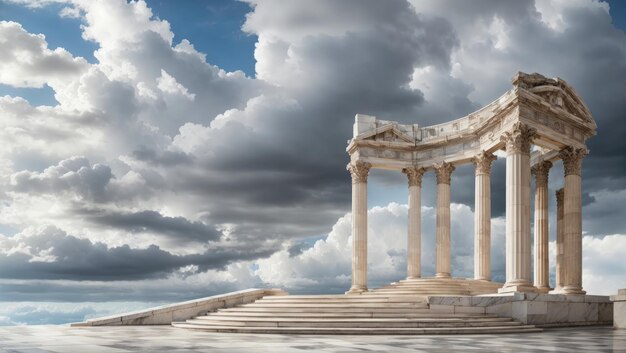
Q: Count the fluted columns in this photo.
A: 8